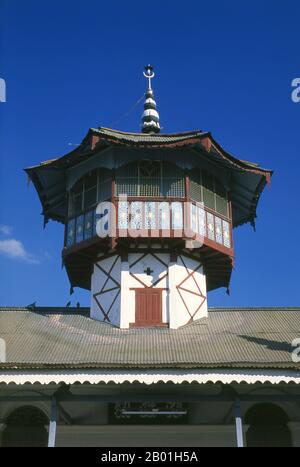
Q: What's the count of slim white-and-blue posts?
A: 2